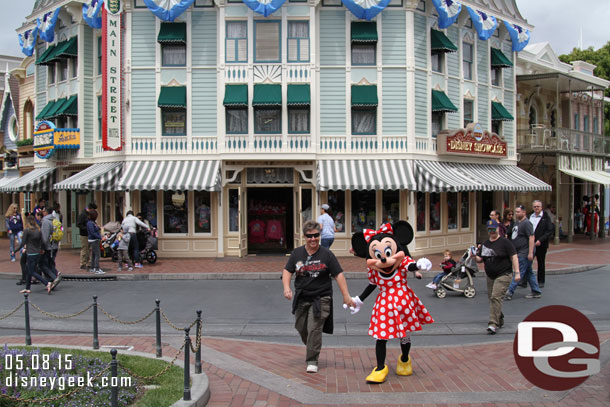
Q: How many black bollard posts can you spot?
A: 6